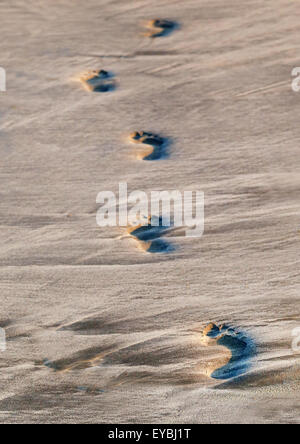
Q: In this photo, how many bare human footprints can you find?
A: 5